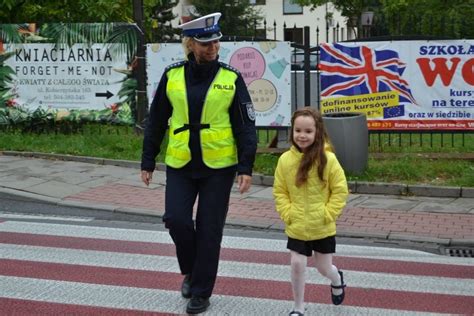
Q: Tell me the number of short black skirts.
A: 1